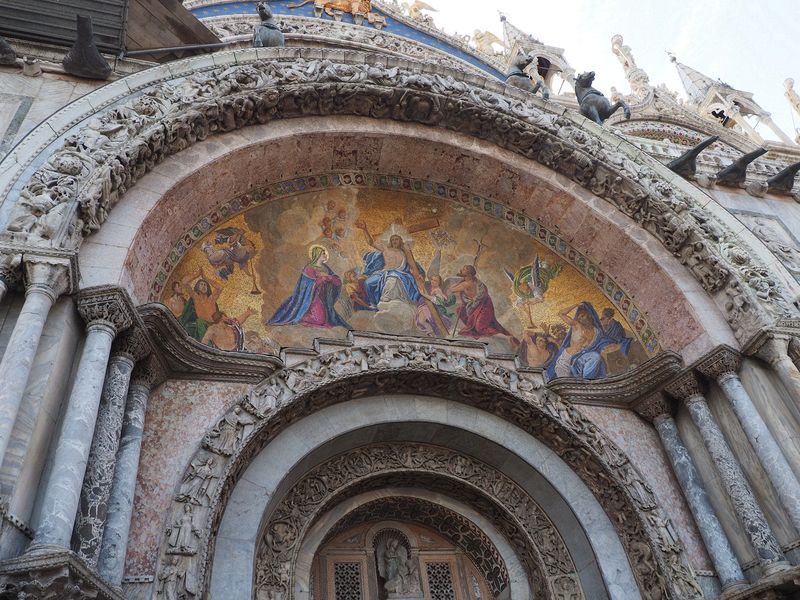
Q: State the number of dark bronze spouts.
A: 5